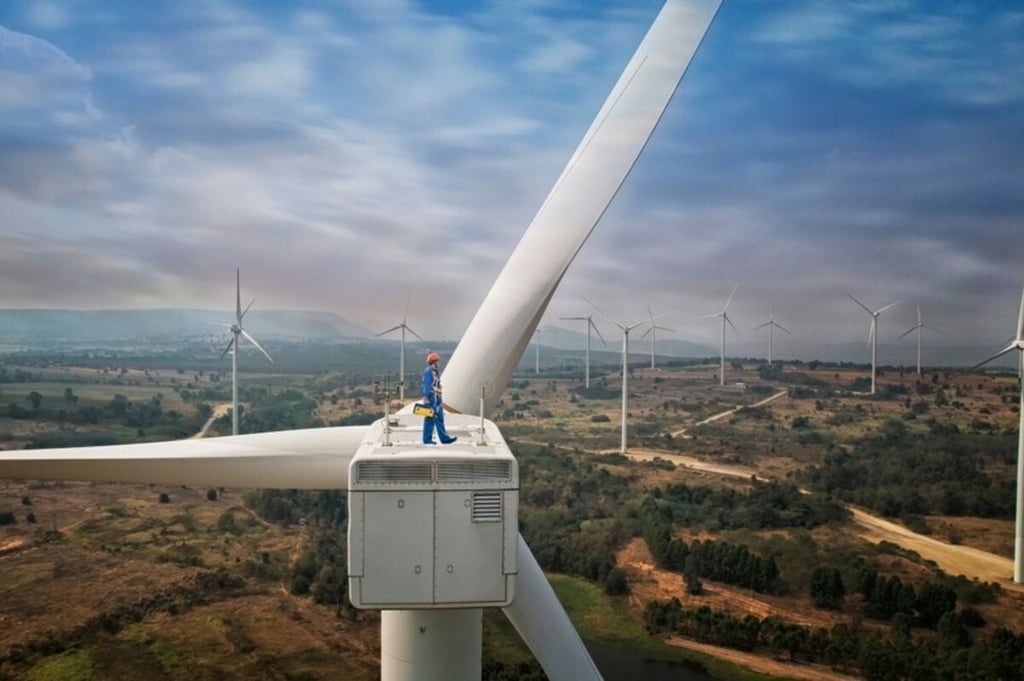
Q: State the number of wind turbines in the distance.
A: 11